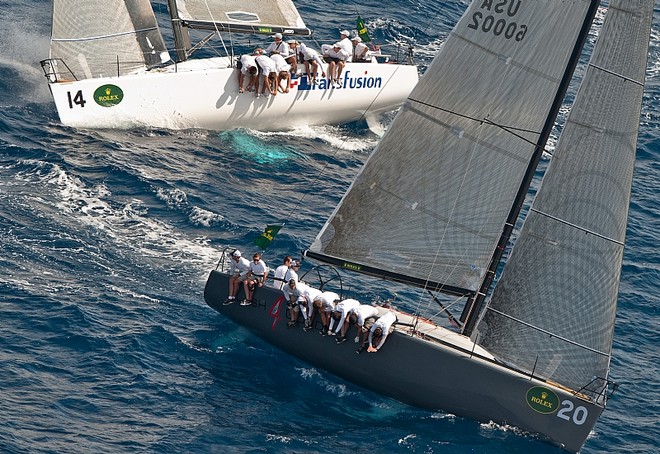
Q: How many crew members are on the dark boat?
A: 10